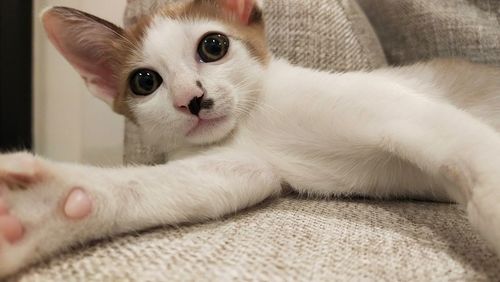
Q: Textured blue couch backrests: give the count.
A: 0